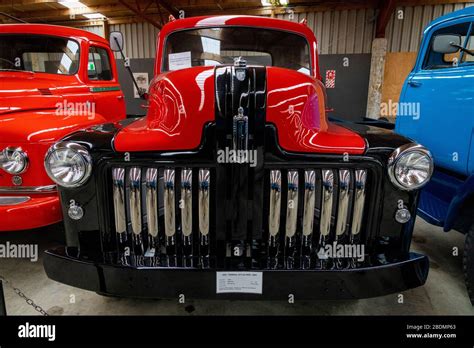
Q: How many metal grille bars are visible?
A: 12